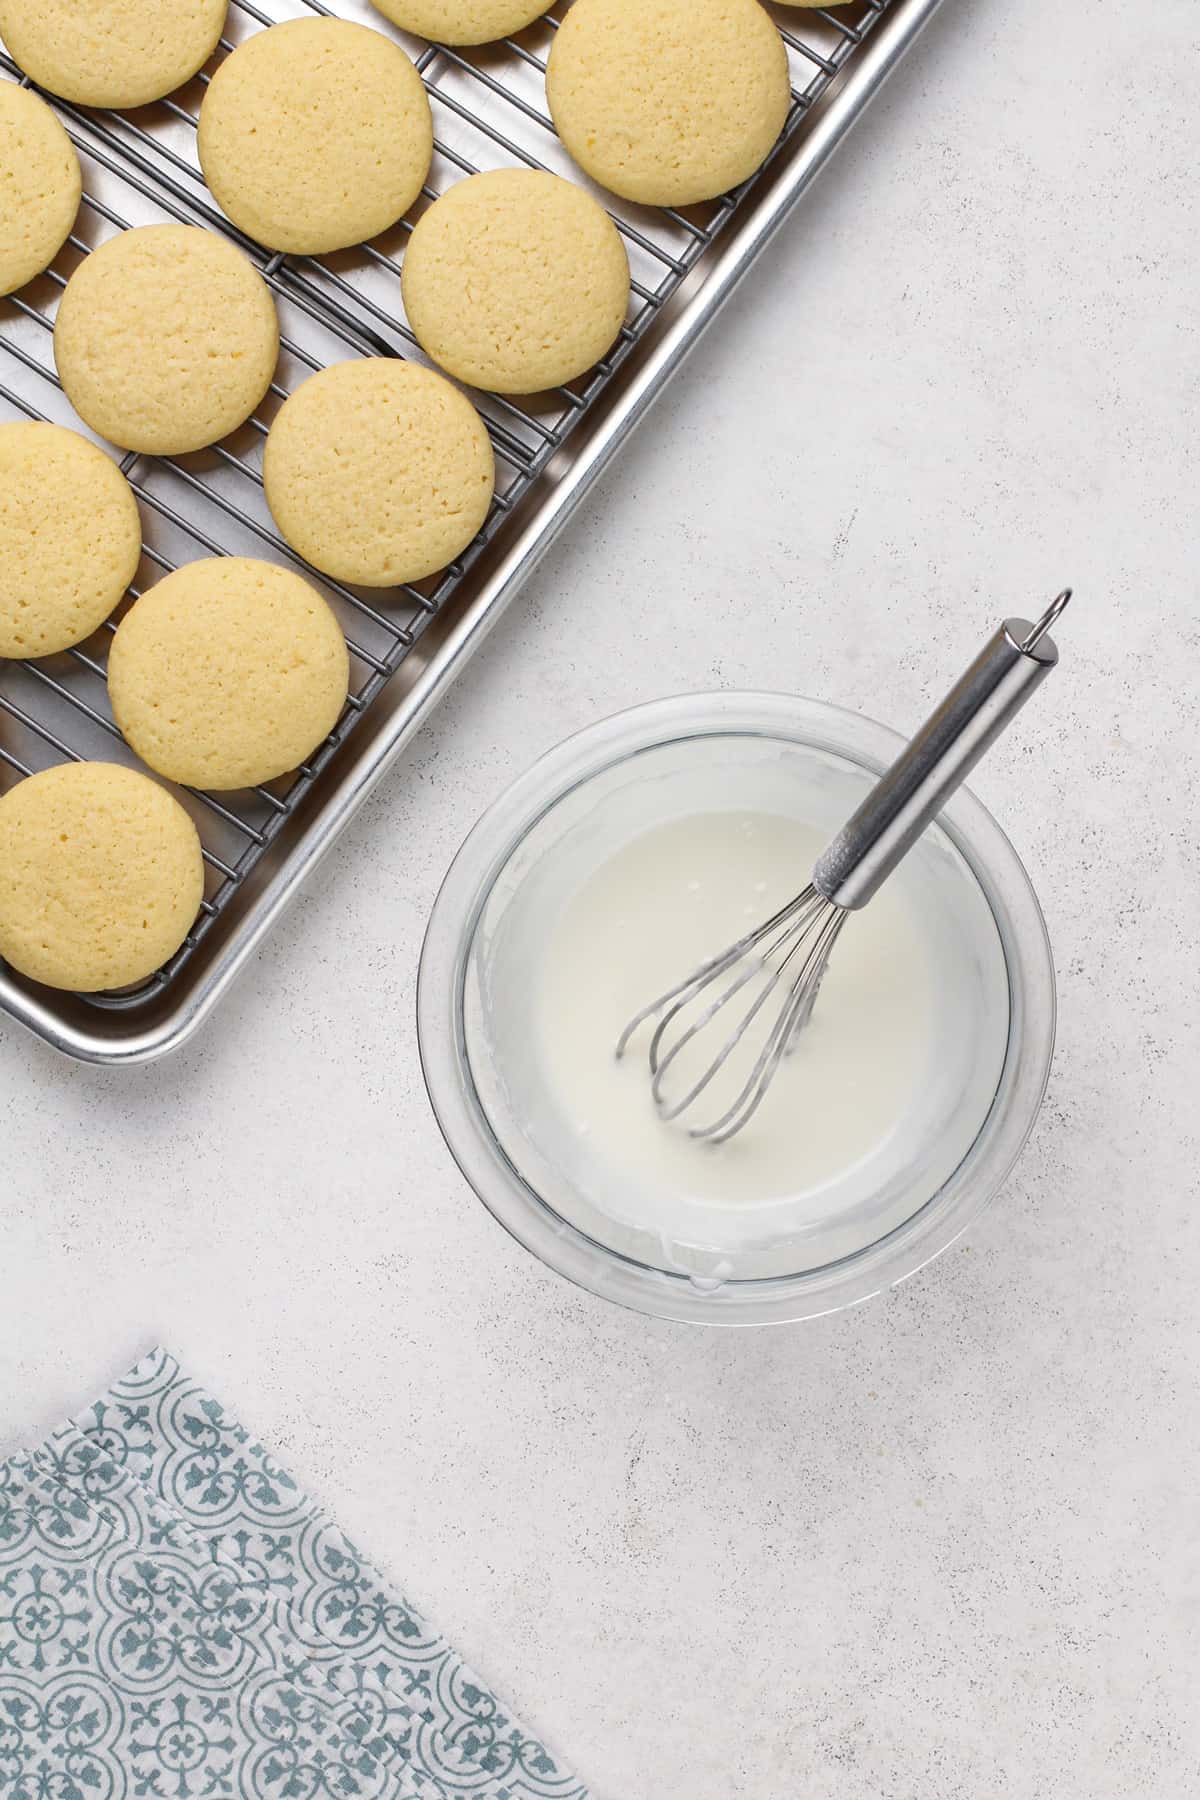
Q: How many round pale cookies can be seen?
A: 12